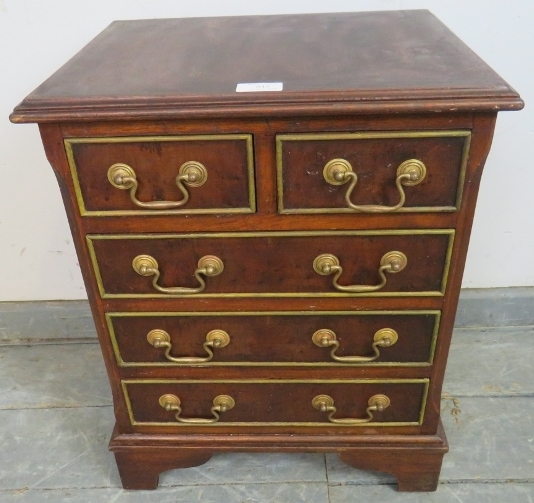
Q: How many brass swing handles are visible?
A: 8